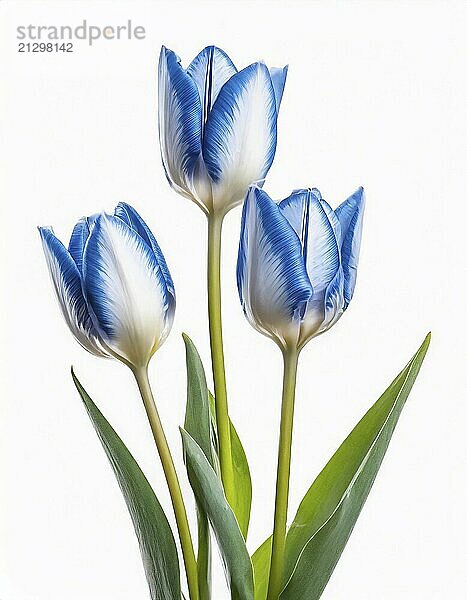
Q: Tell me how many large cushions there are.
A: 0